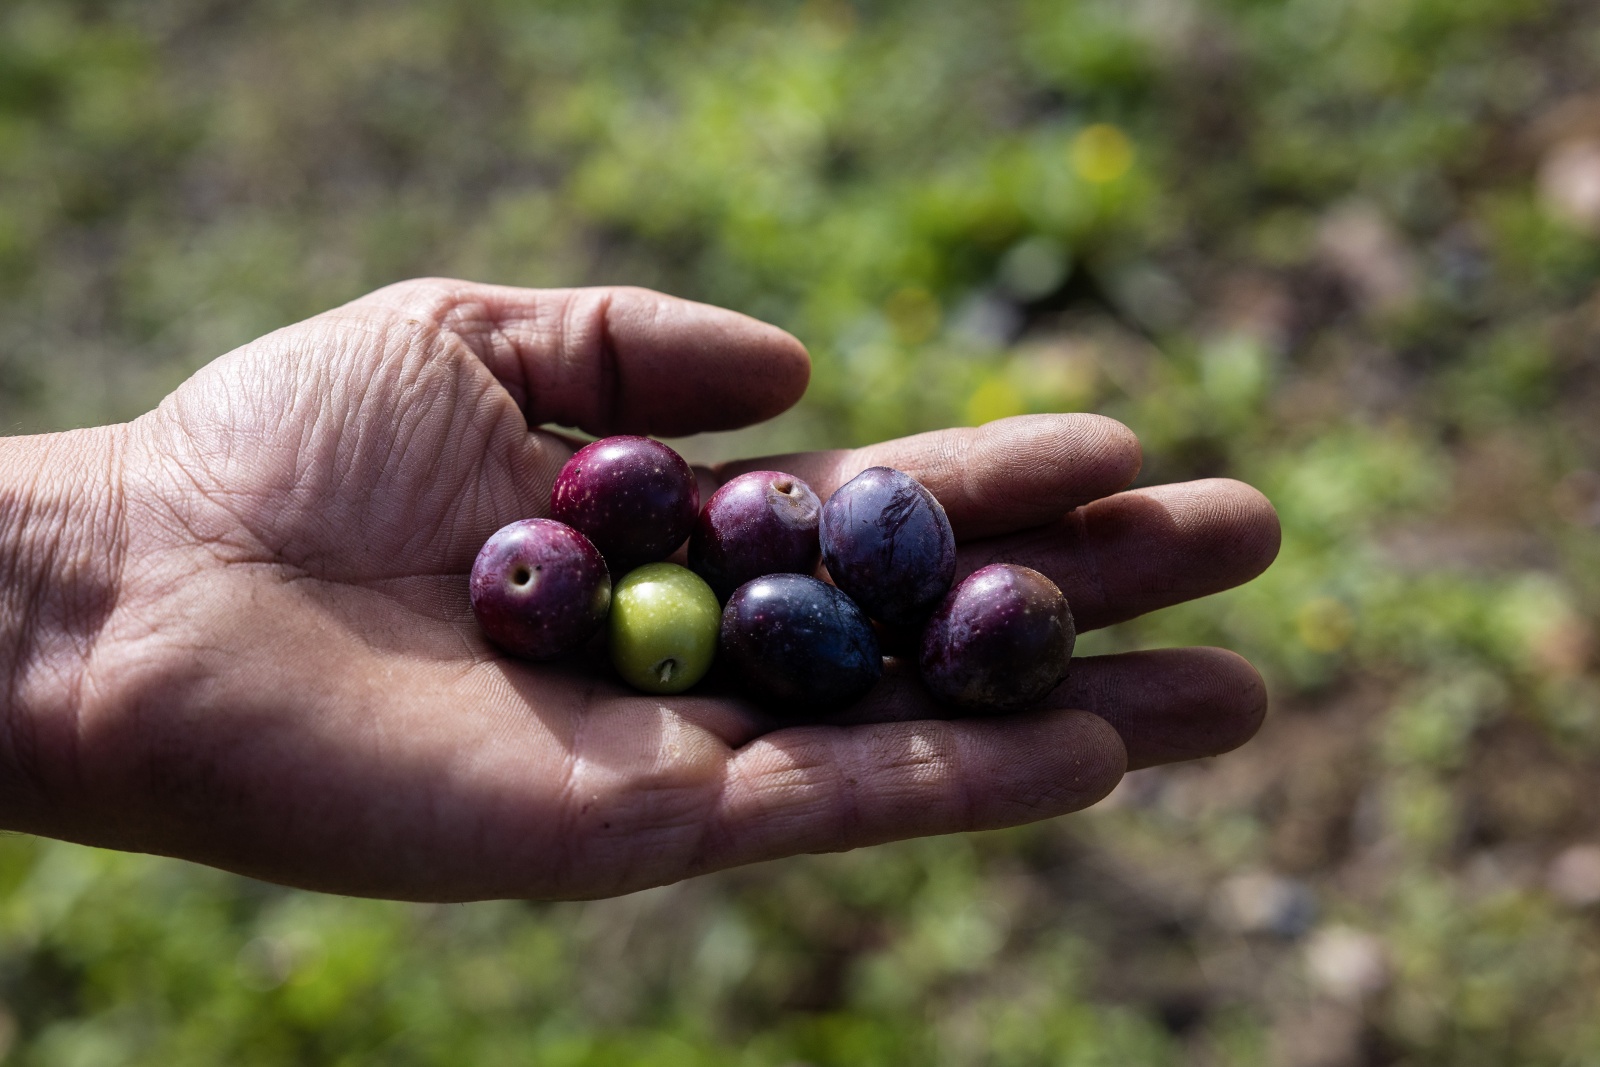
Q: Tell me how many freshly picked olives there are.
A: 7